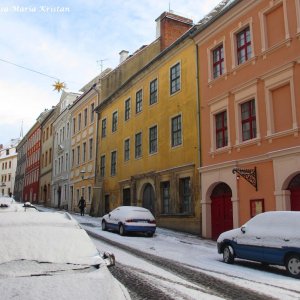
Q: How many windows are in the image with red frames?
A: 4